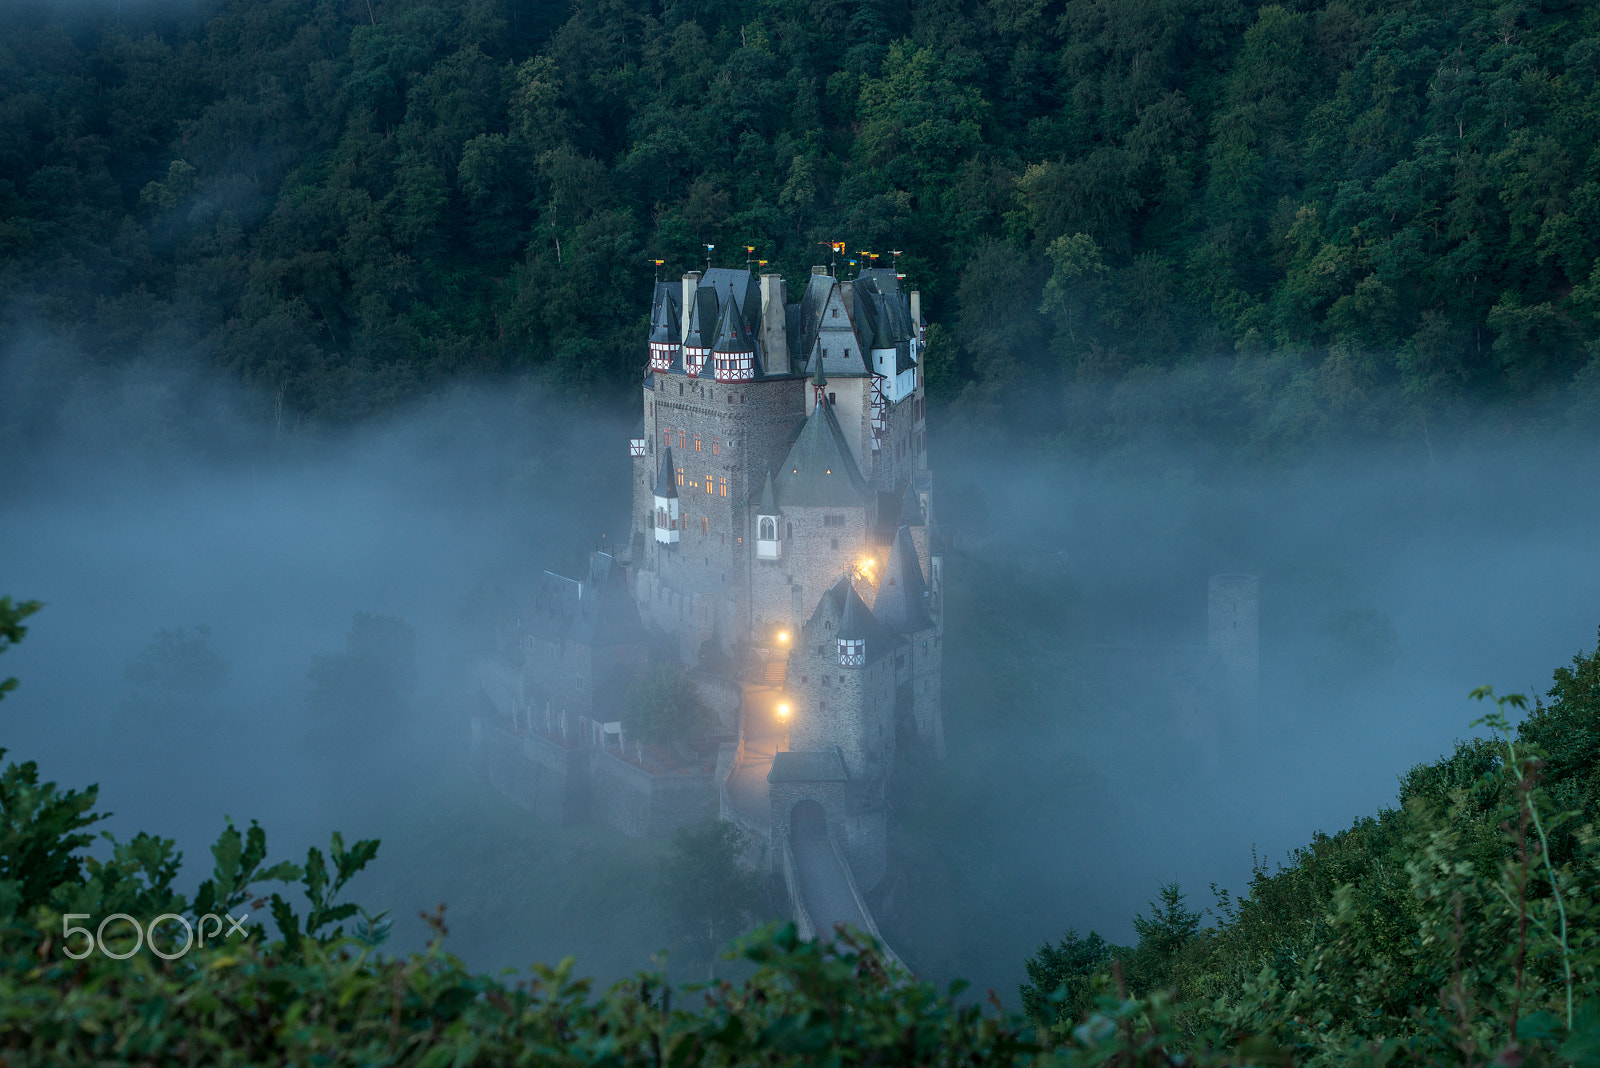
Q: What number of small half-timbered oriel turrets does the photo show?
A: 4